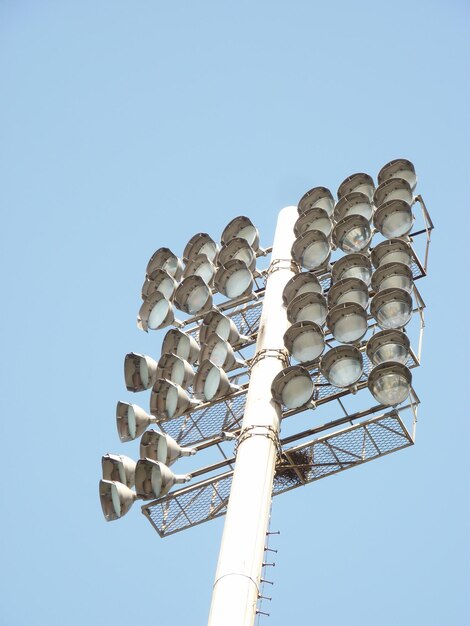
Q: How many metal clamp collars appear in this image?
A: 3